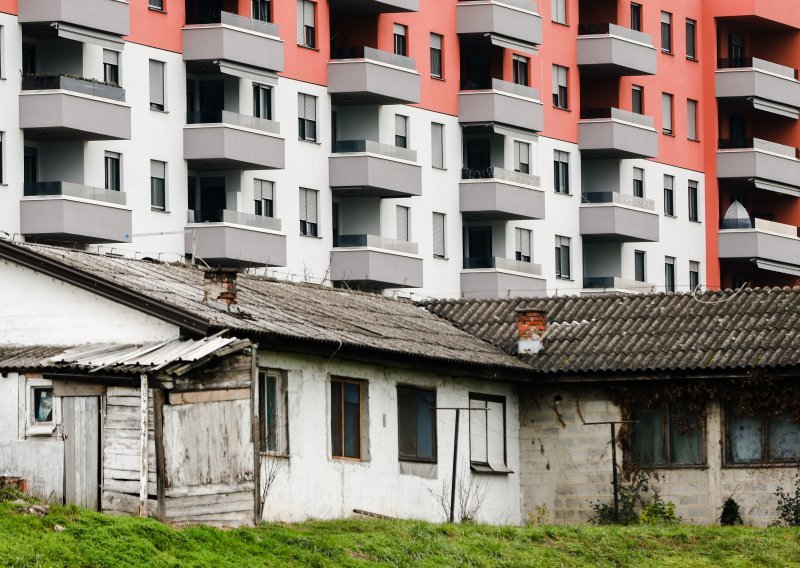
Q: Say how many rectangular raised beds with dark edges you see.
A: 0